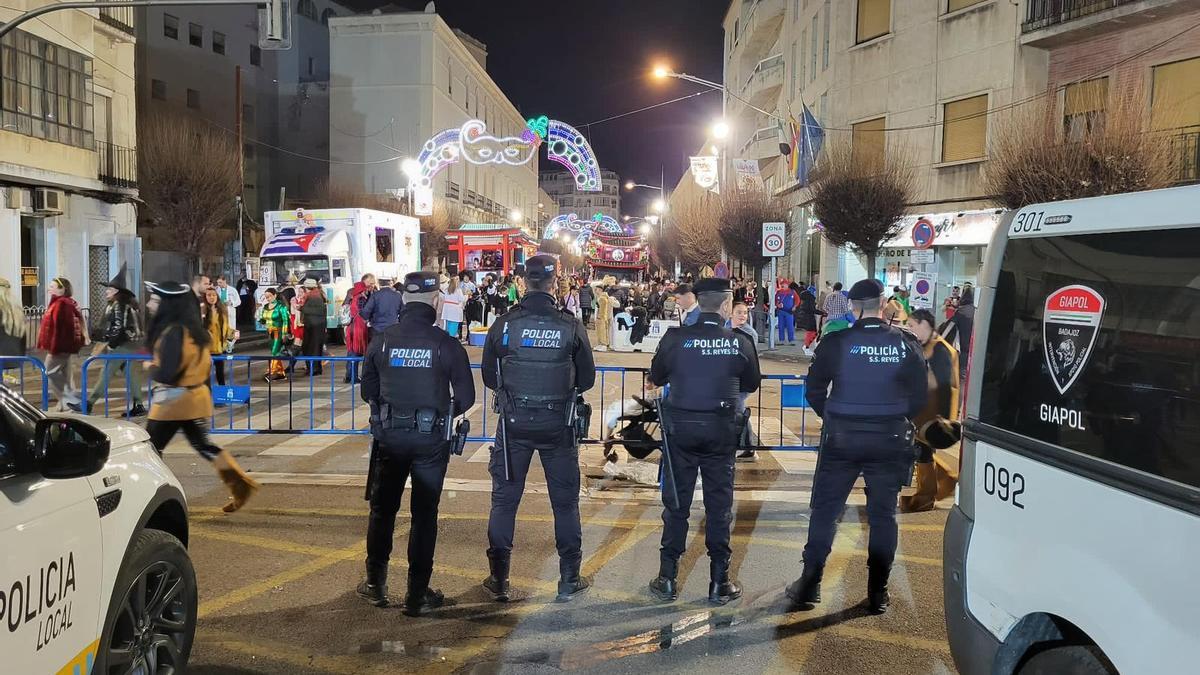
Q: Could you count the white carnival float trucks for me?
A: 1